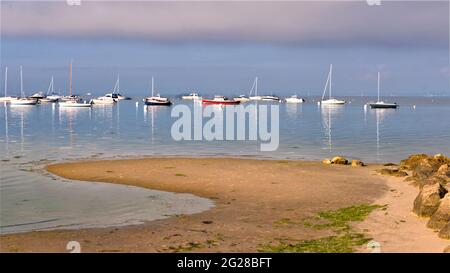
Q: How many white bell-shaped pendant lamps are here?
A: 0